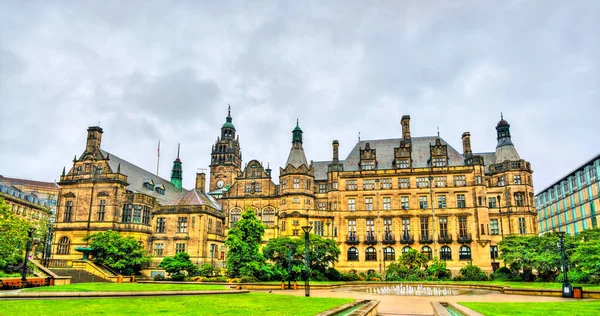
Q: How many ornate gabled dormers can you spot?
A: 3